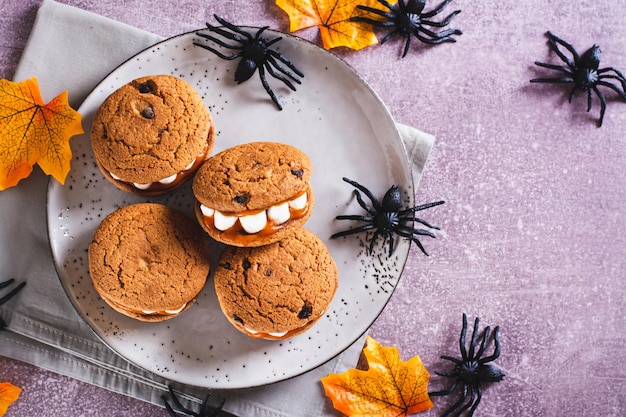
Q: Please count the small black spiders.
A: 7